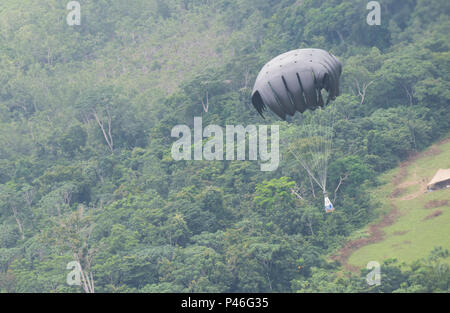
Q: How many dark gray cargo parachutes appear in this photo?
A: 1